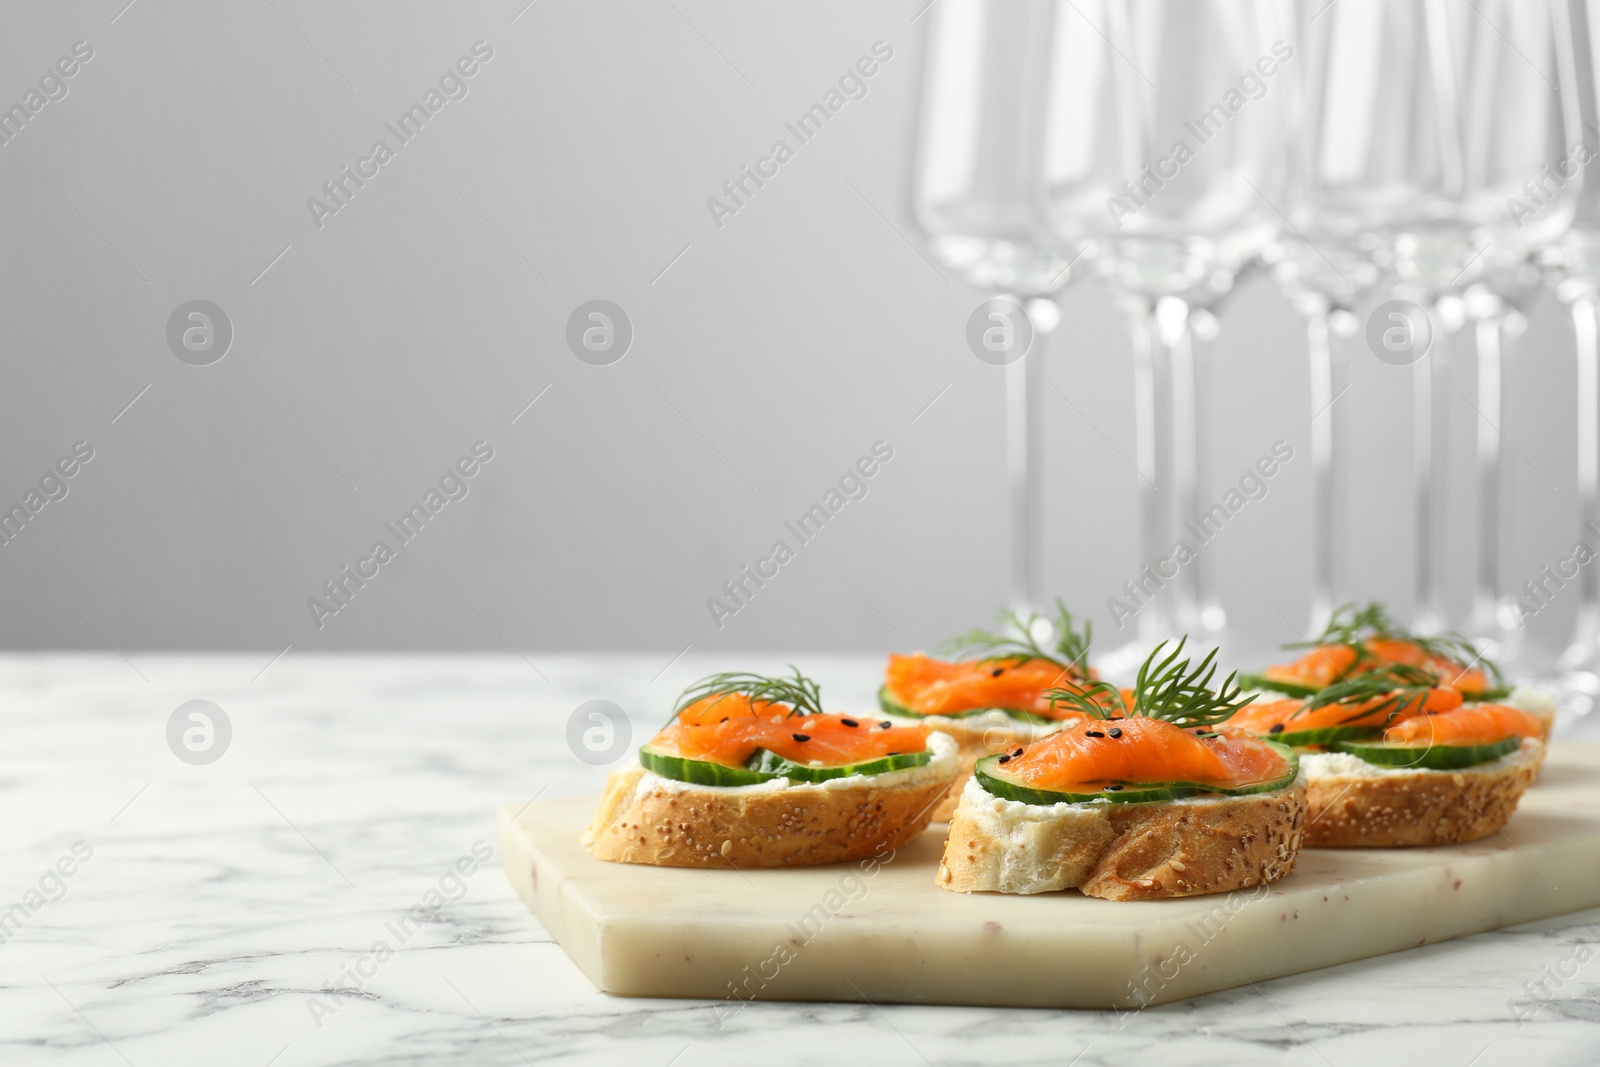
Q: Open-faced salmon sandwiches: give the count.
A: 5